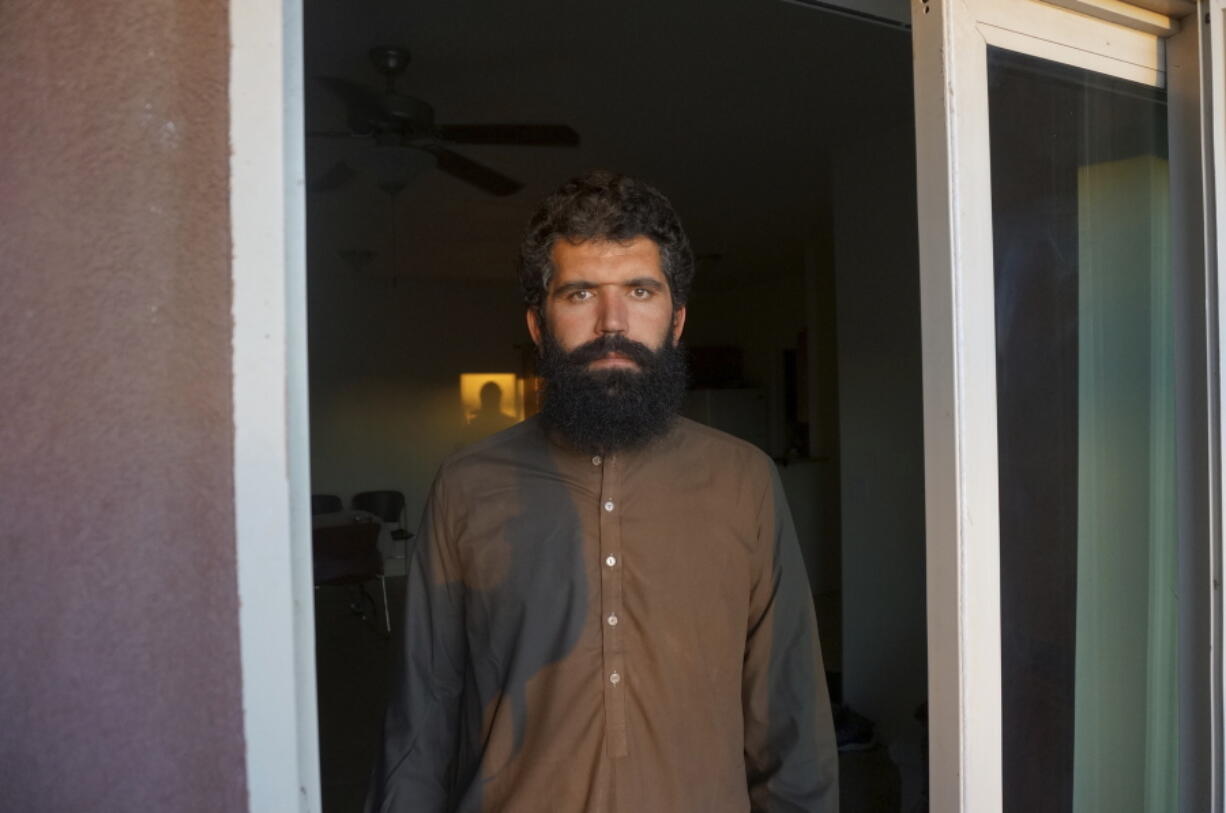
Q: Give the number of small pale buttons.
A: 5